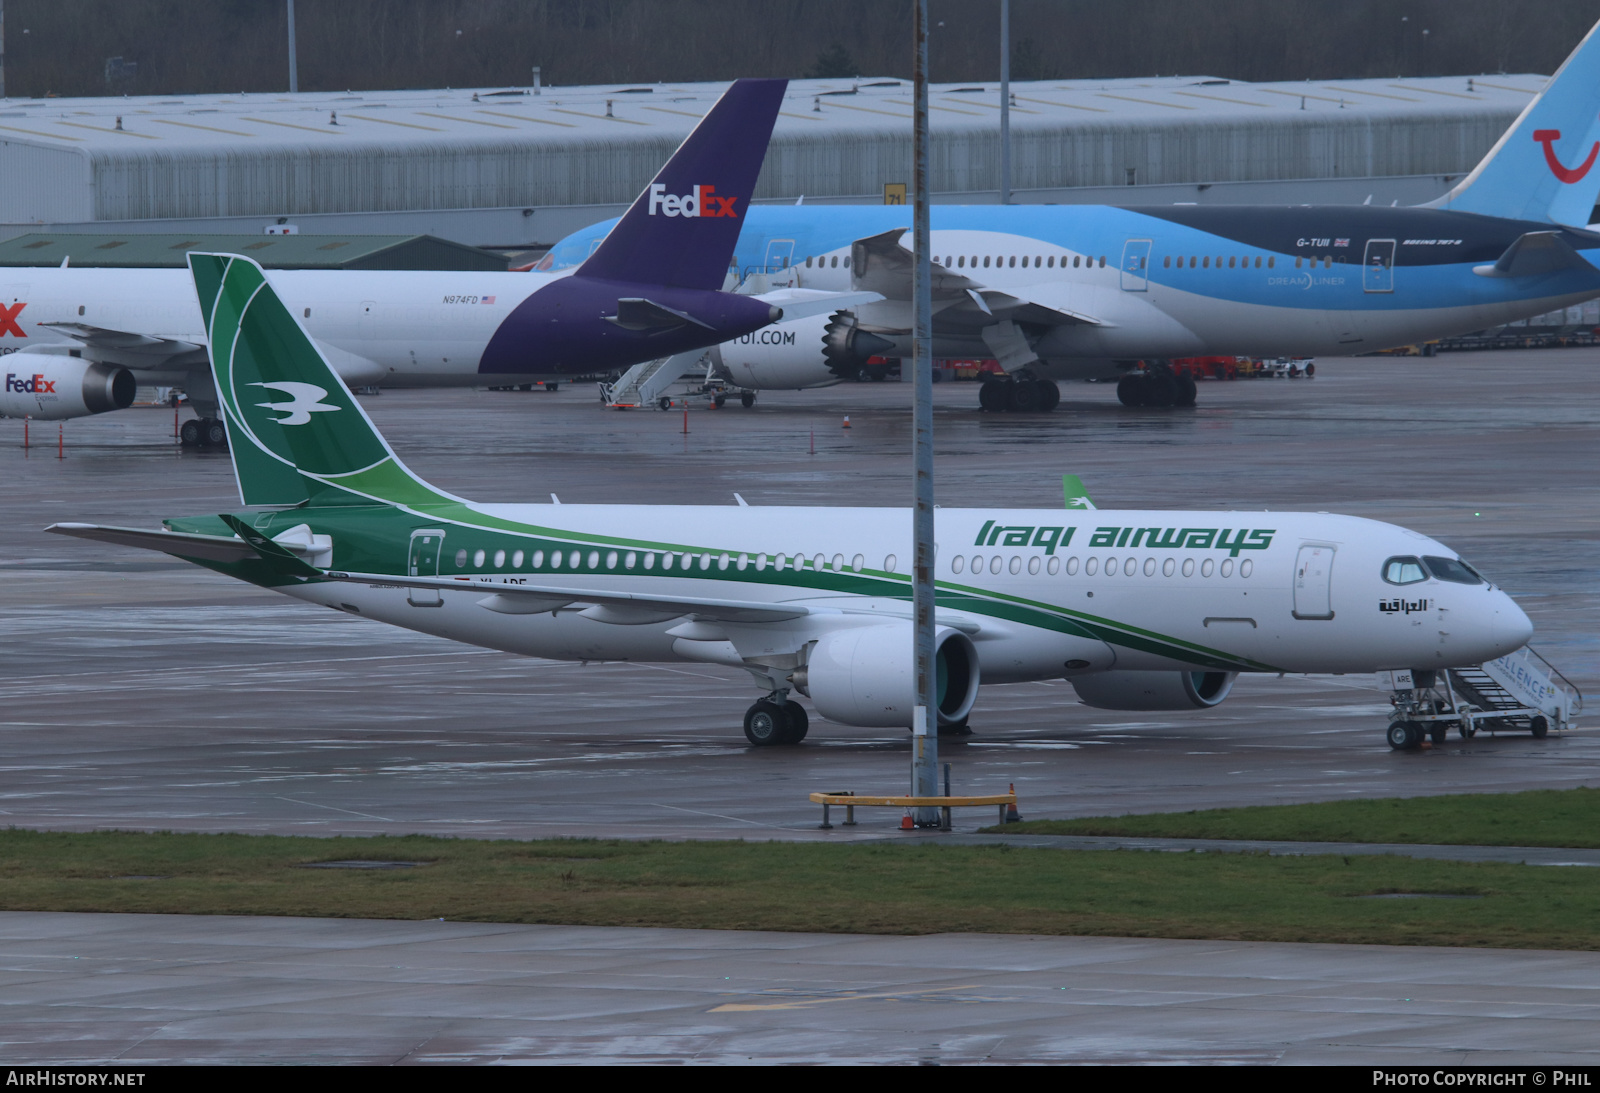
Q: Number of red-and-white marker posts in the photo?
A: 5